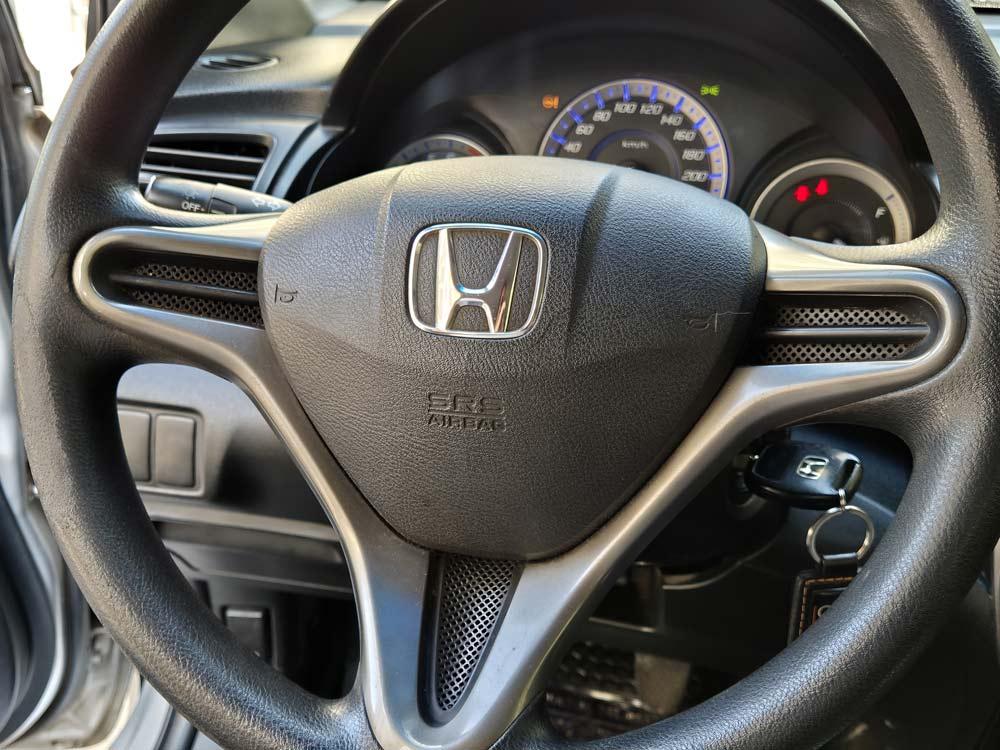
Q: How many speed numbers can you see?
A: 9